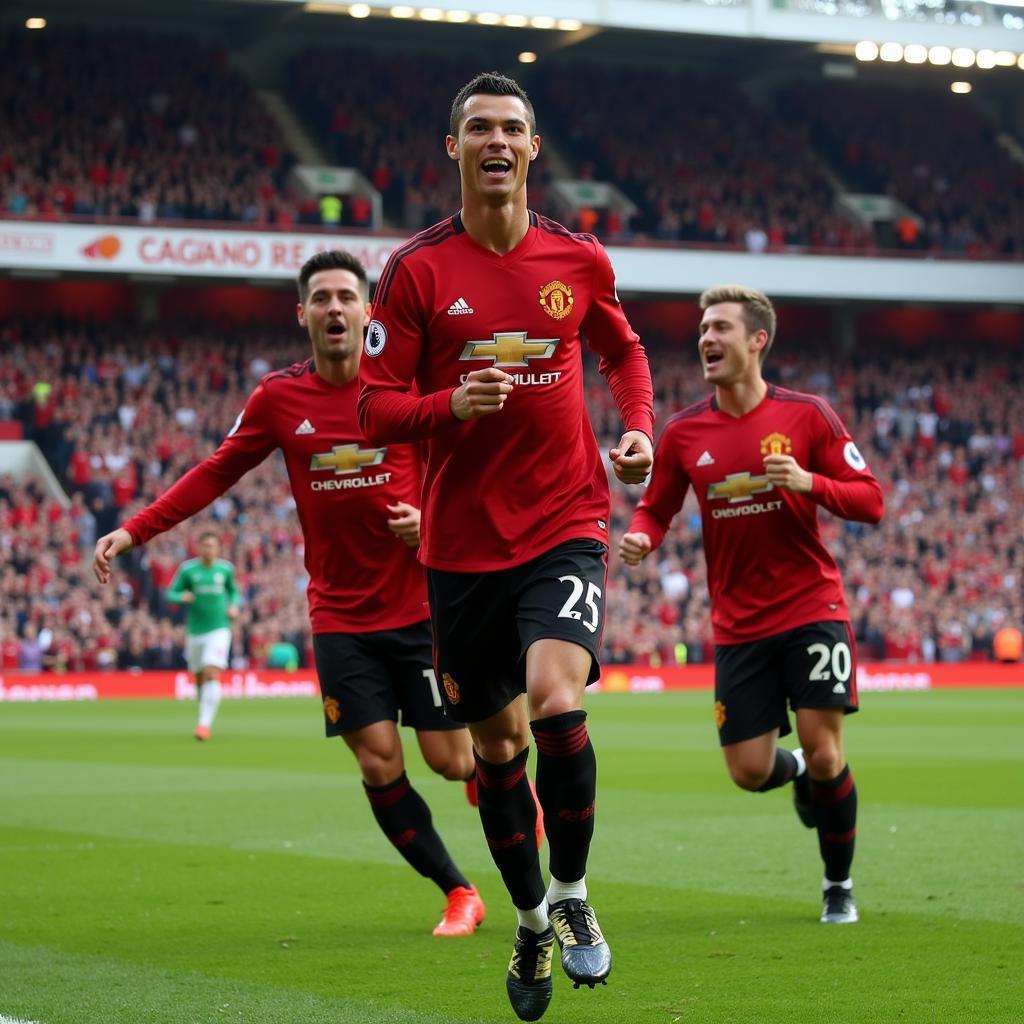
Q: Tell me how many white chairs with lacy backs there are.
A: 0